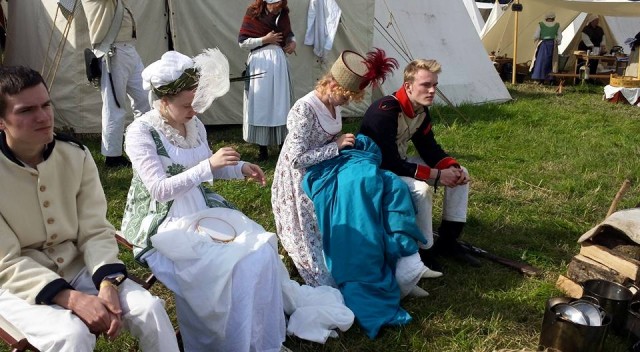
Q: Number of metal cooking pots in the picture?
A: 3